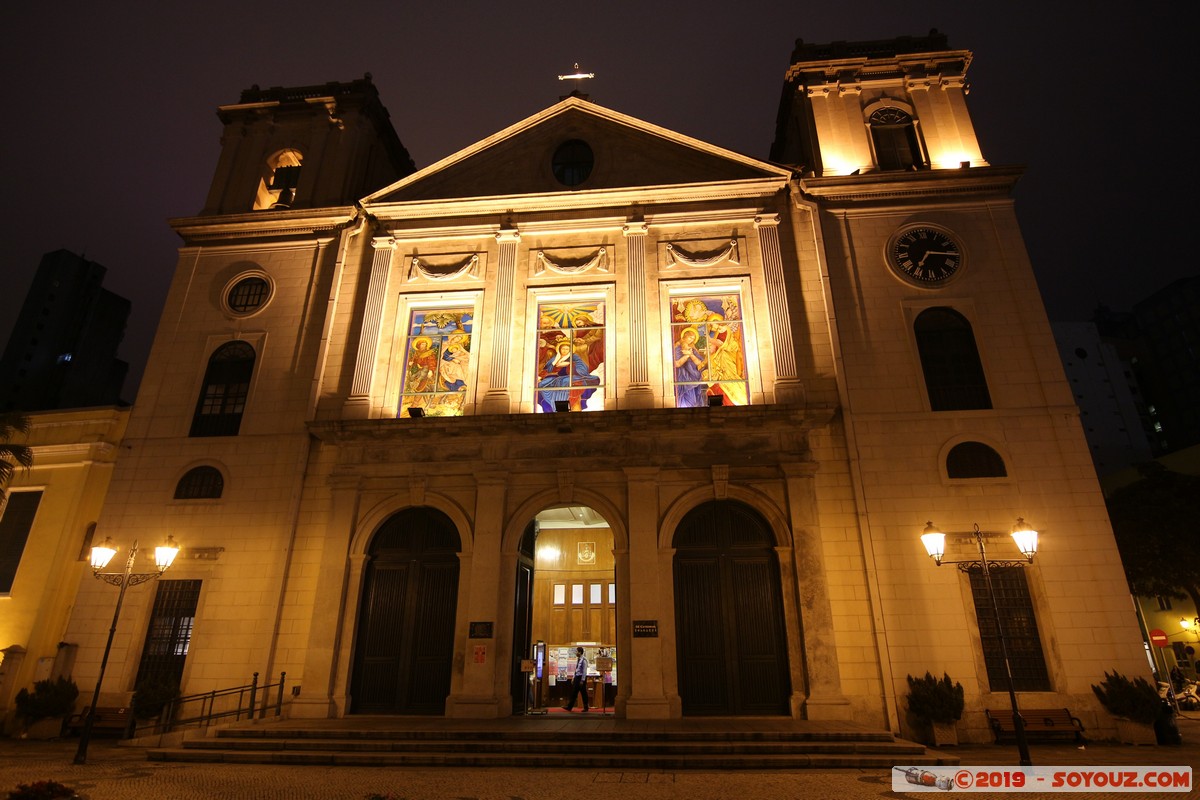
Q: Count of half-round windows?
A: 2